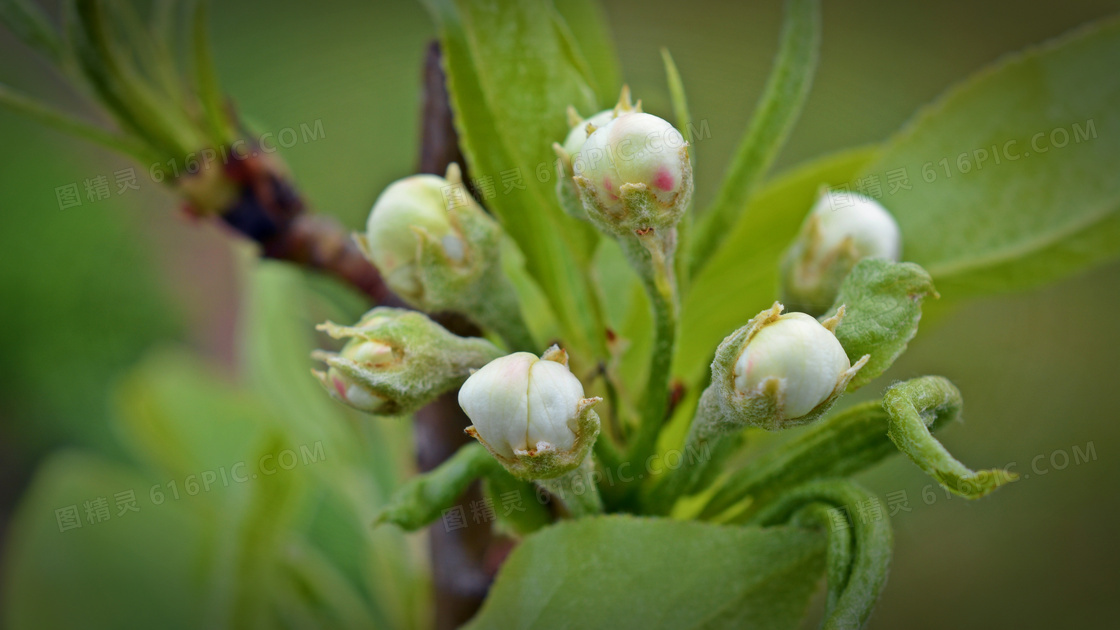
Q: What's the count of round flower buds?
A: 7